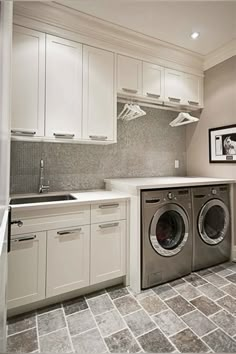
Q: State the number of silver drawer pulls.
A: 11